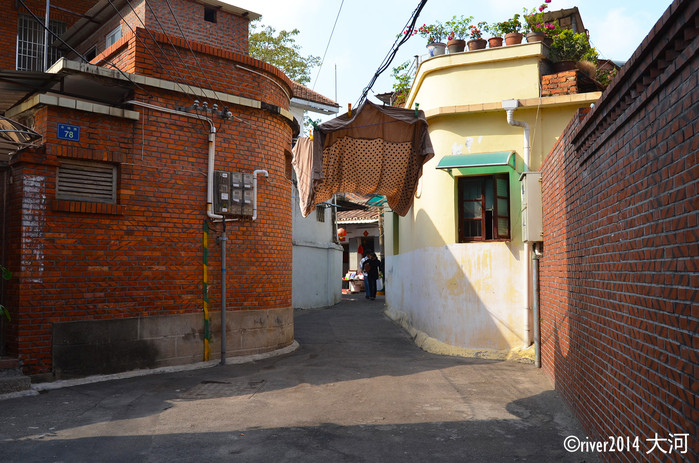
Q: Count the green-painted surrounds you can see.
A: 1